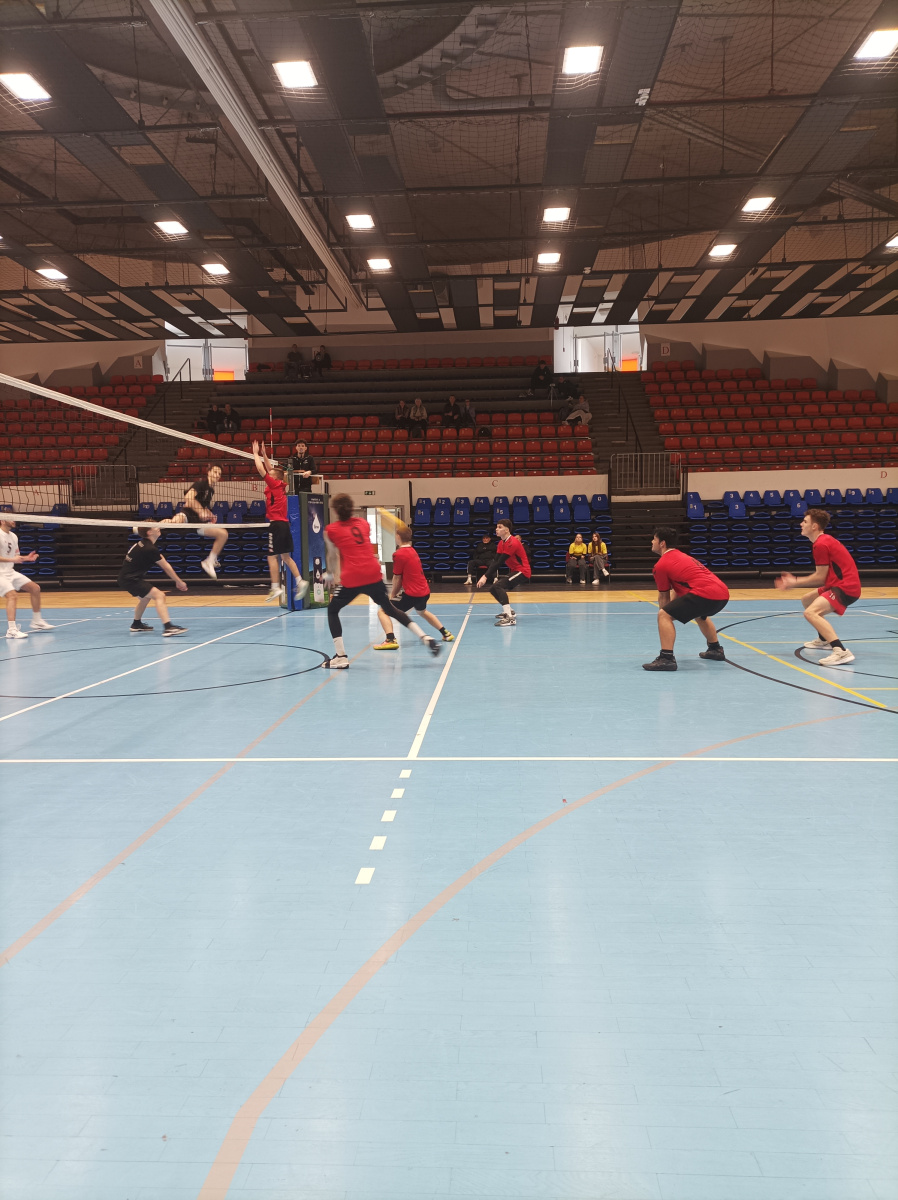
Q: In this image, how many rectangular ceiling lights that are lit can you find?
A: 14